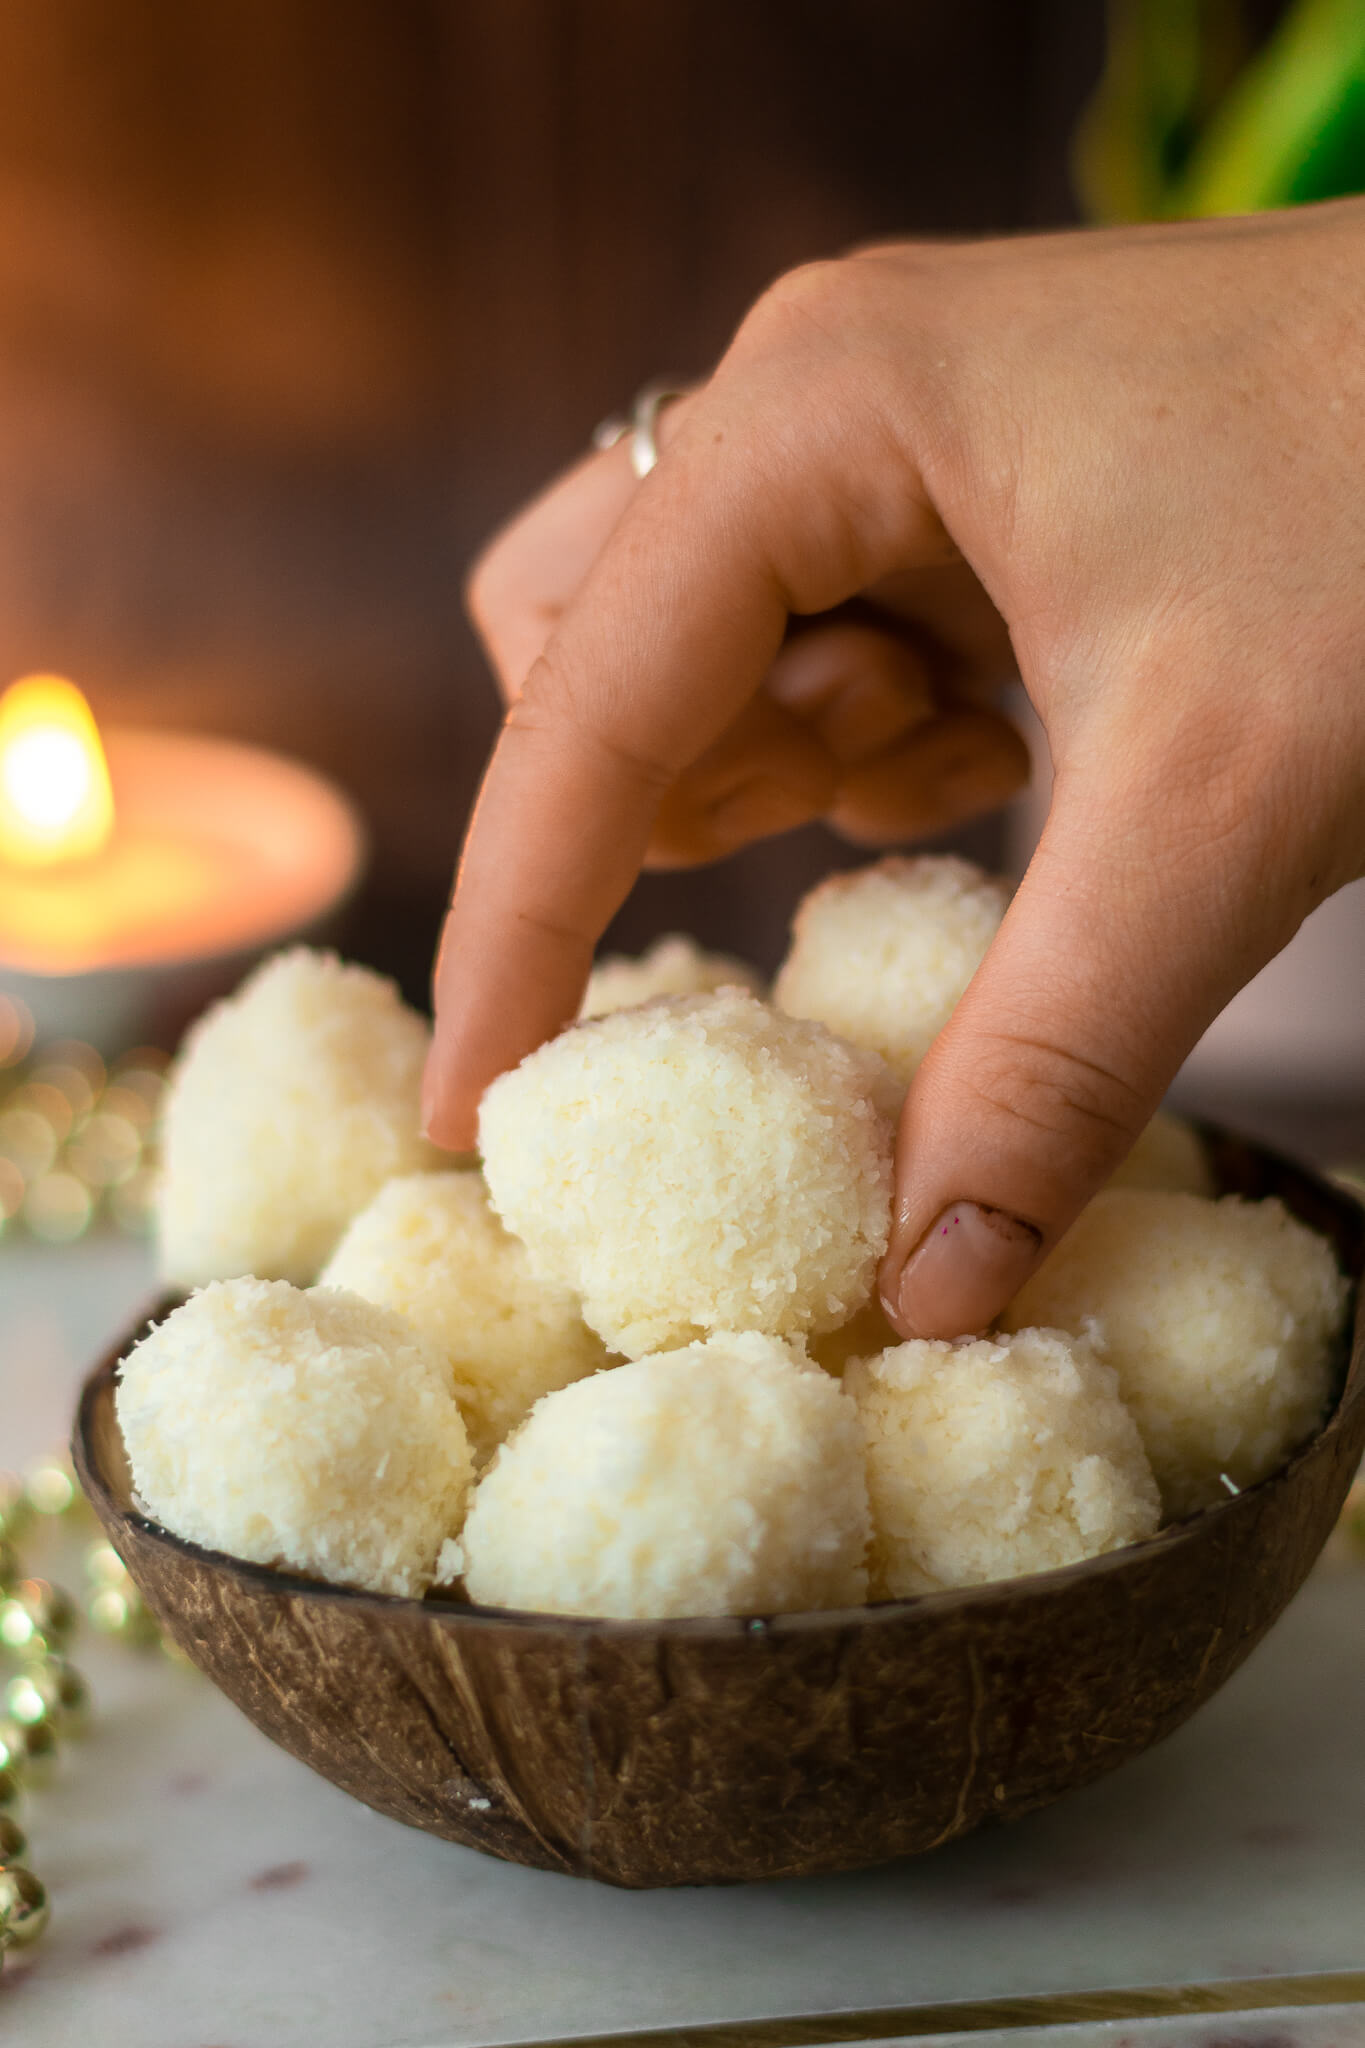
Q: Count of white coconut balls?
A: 10